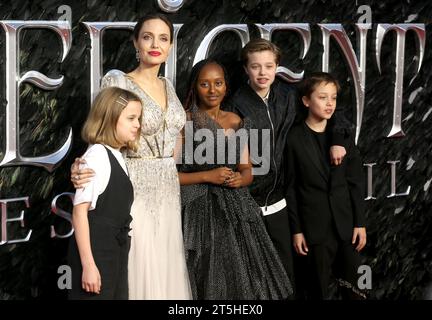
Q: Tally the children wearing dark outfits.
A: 4